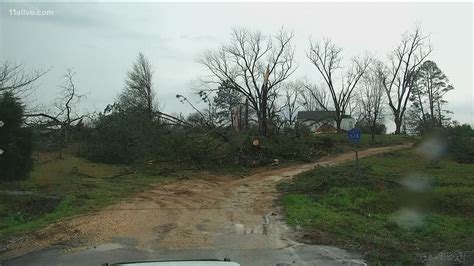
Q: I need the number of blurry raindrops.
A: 3